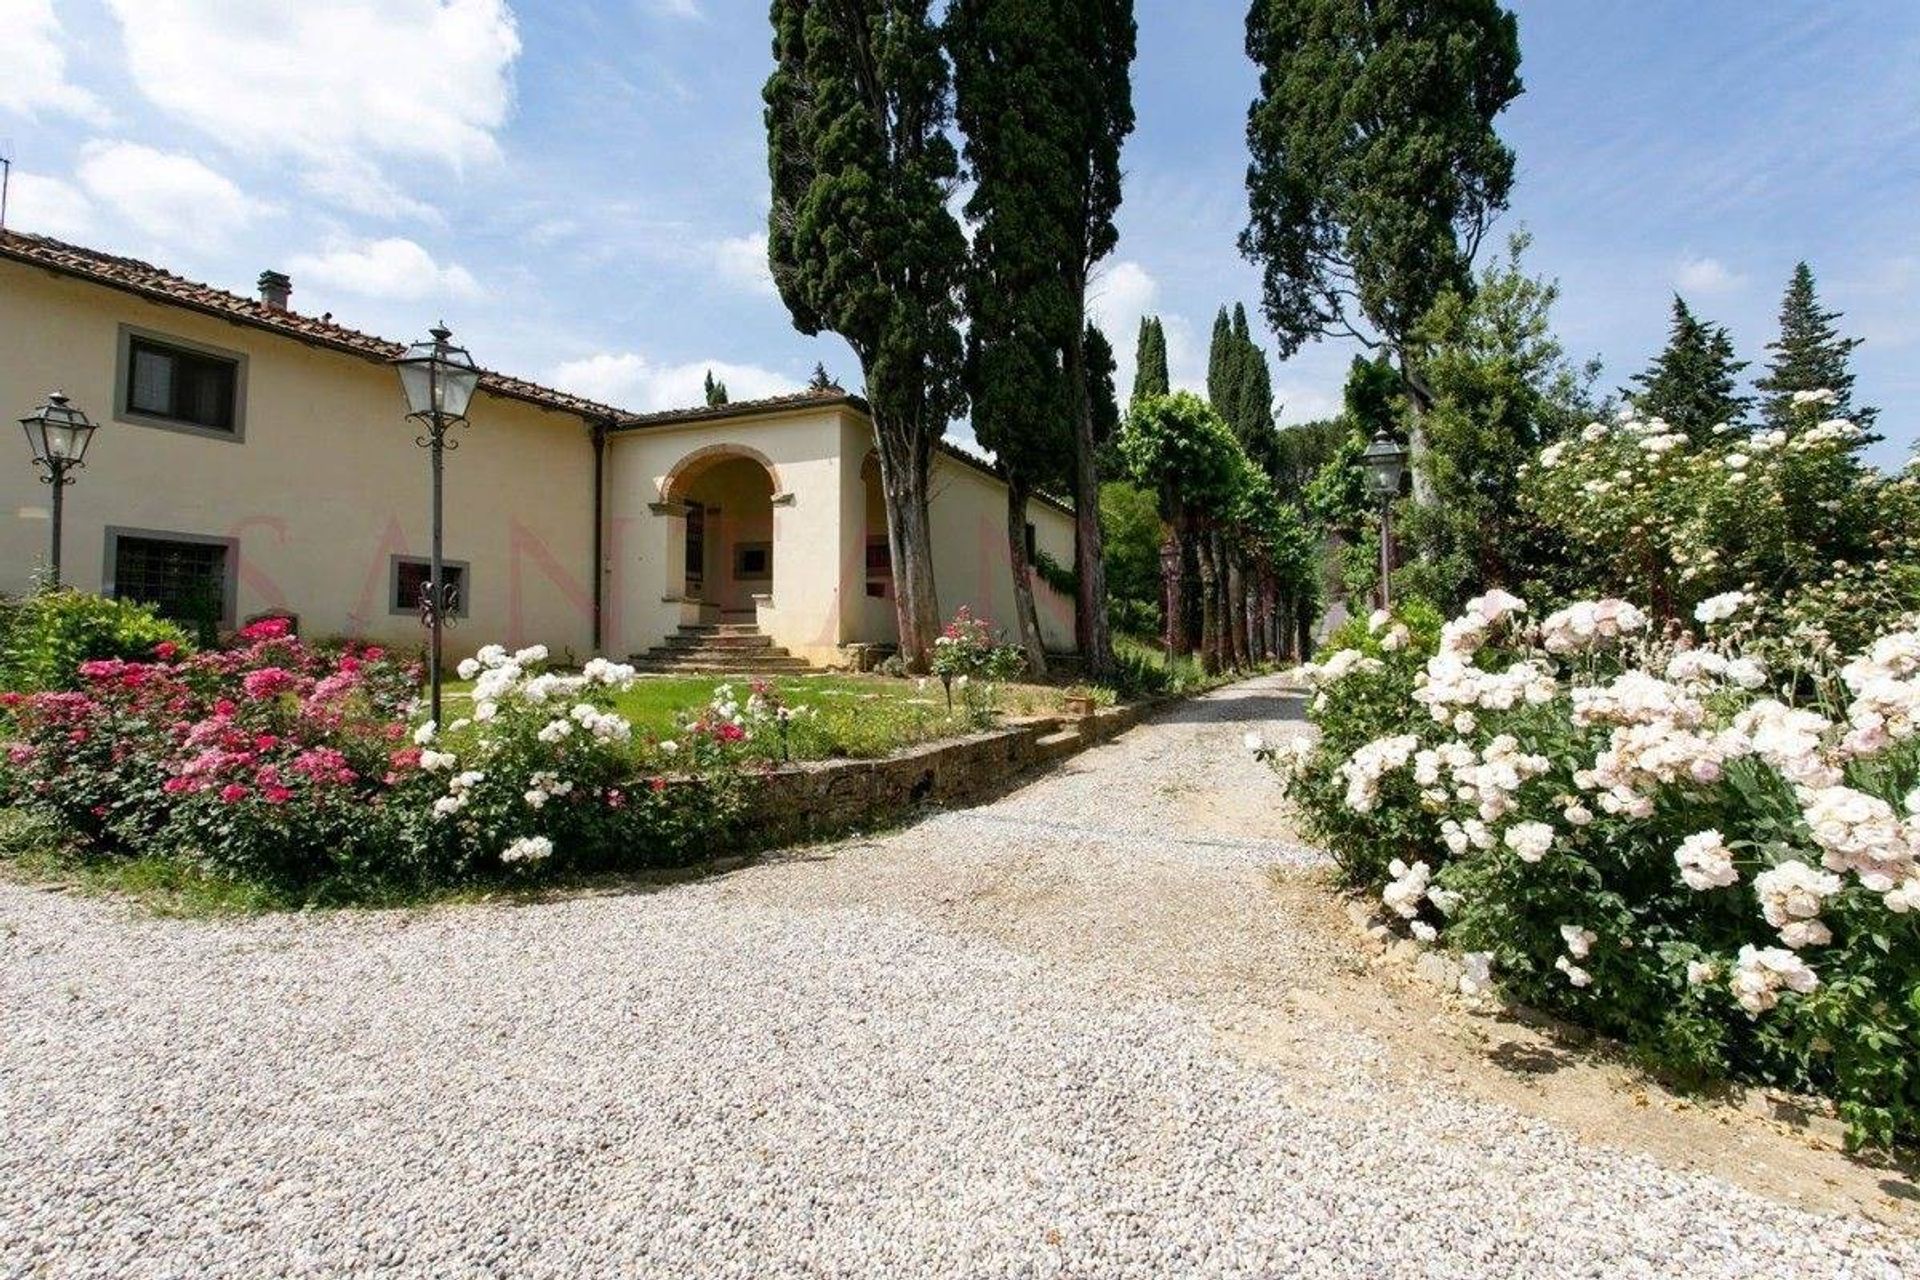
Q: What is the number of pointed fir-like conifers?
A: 2